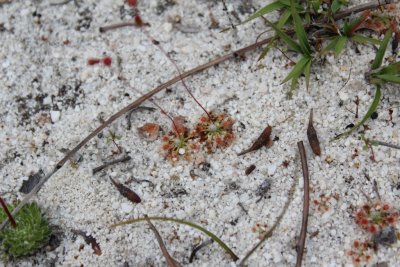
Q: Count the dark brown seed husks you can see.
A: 3